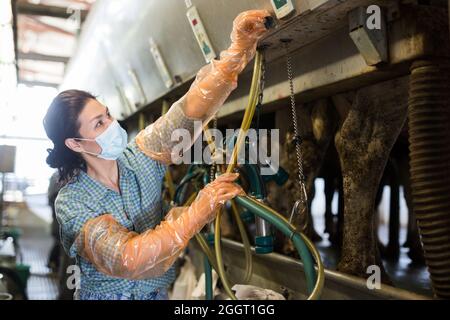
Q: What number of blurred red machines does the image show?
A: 0